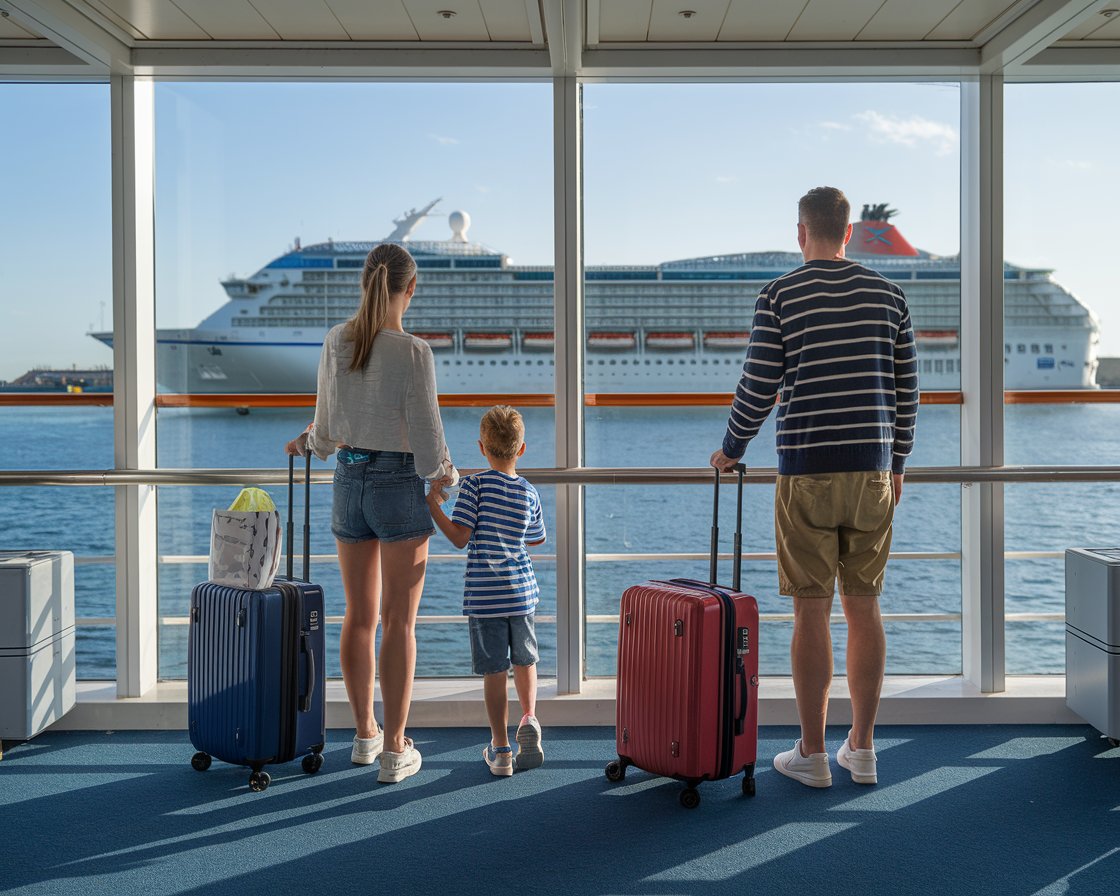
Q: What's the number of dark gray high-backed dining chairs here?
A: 0